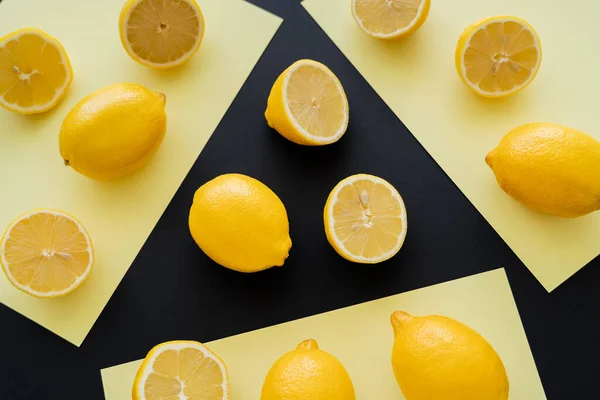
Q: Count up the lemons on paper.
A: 10